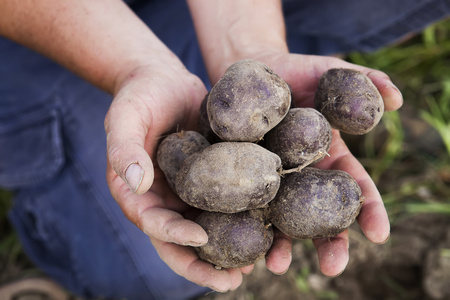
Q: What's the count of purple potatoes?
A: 8